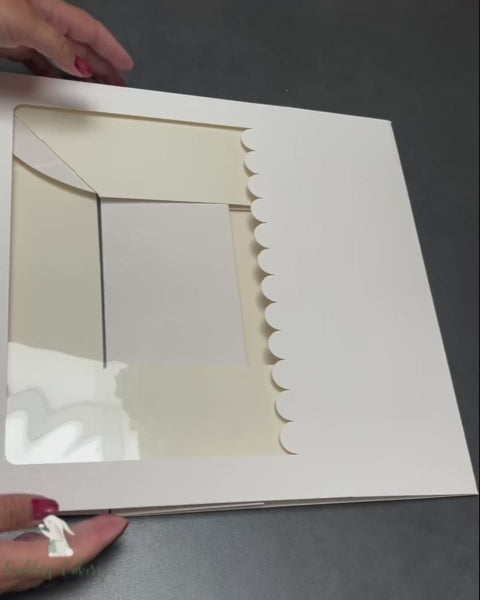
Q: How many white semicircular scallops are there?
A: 12